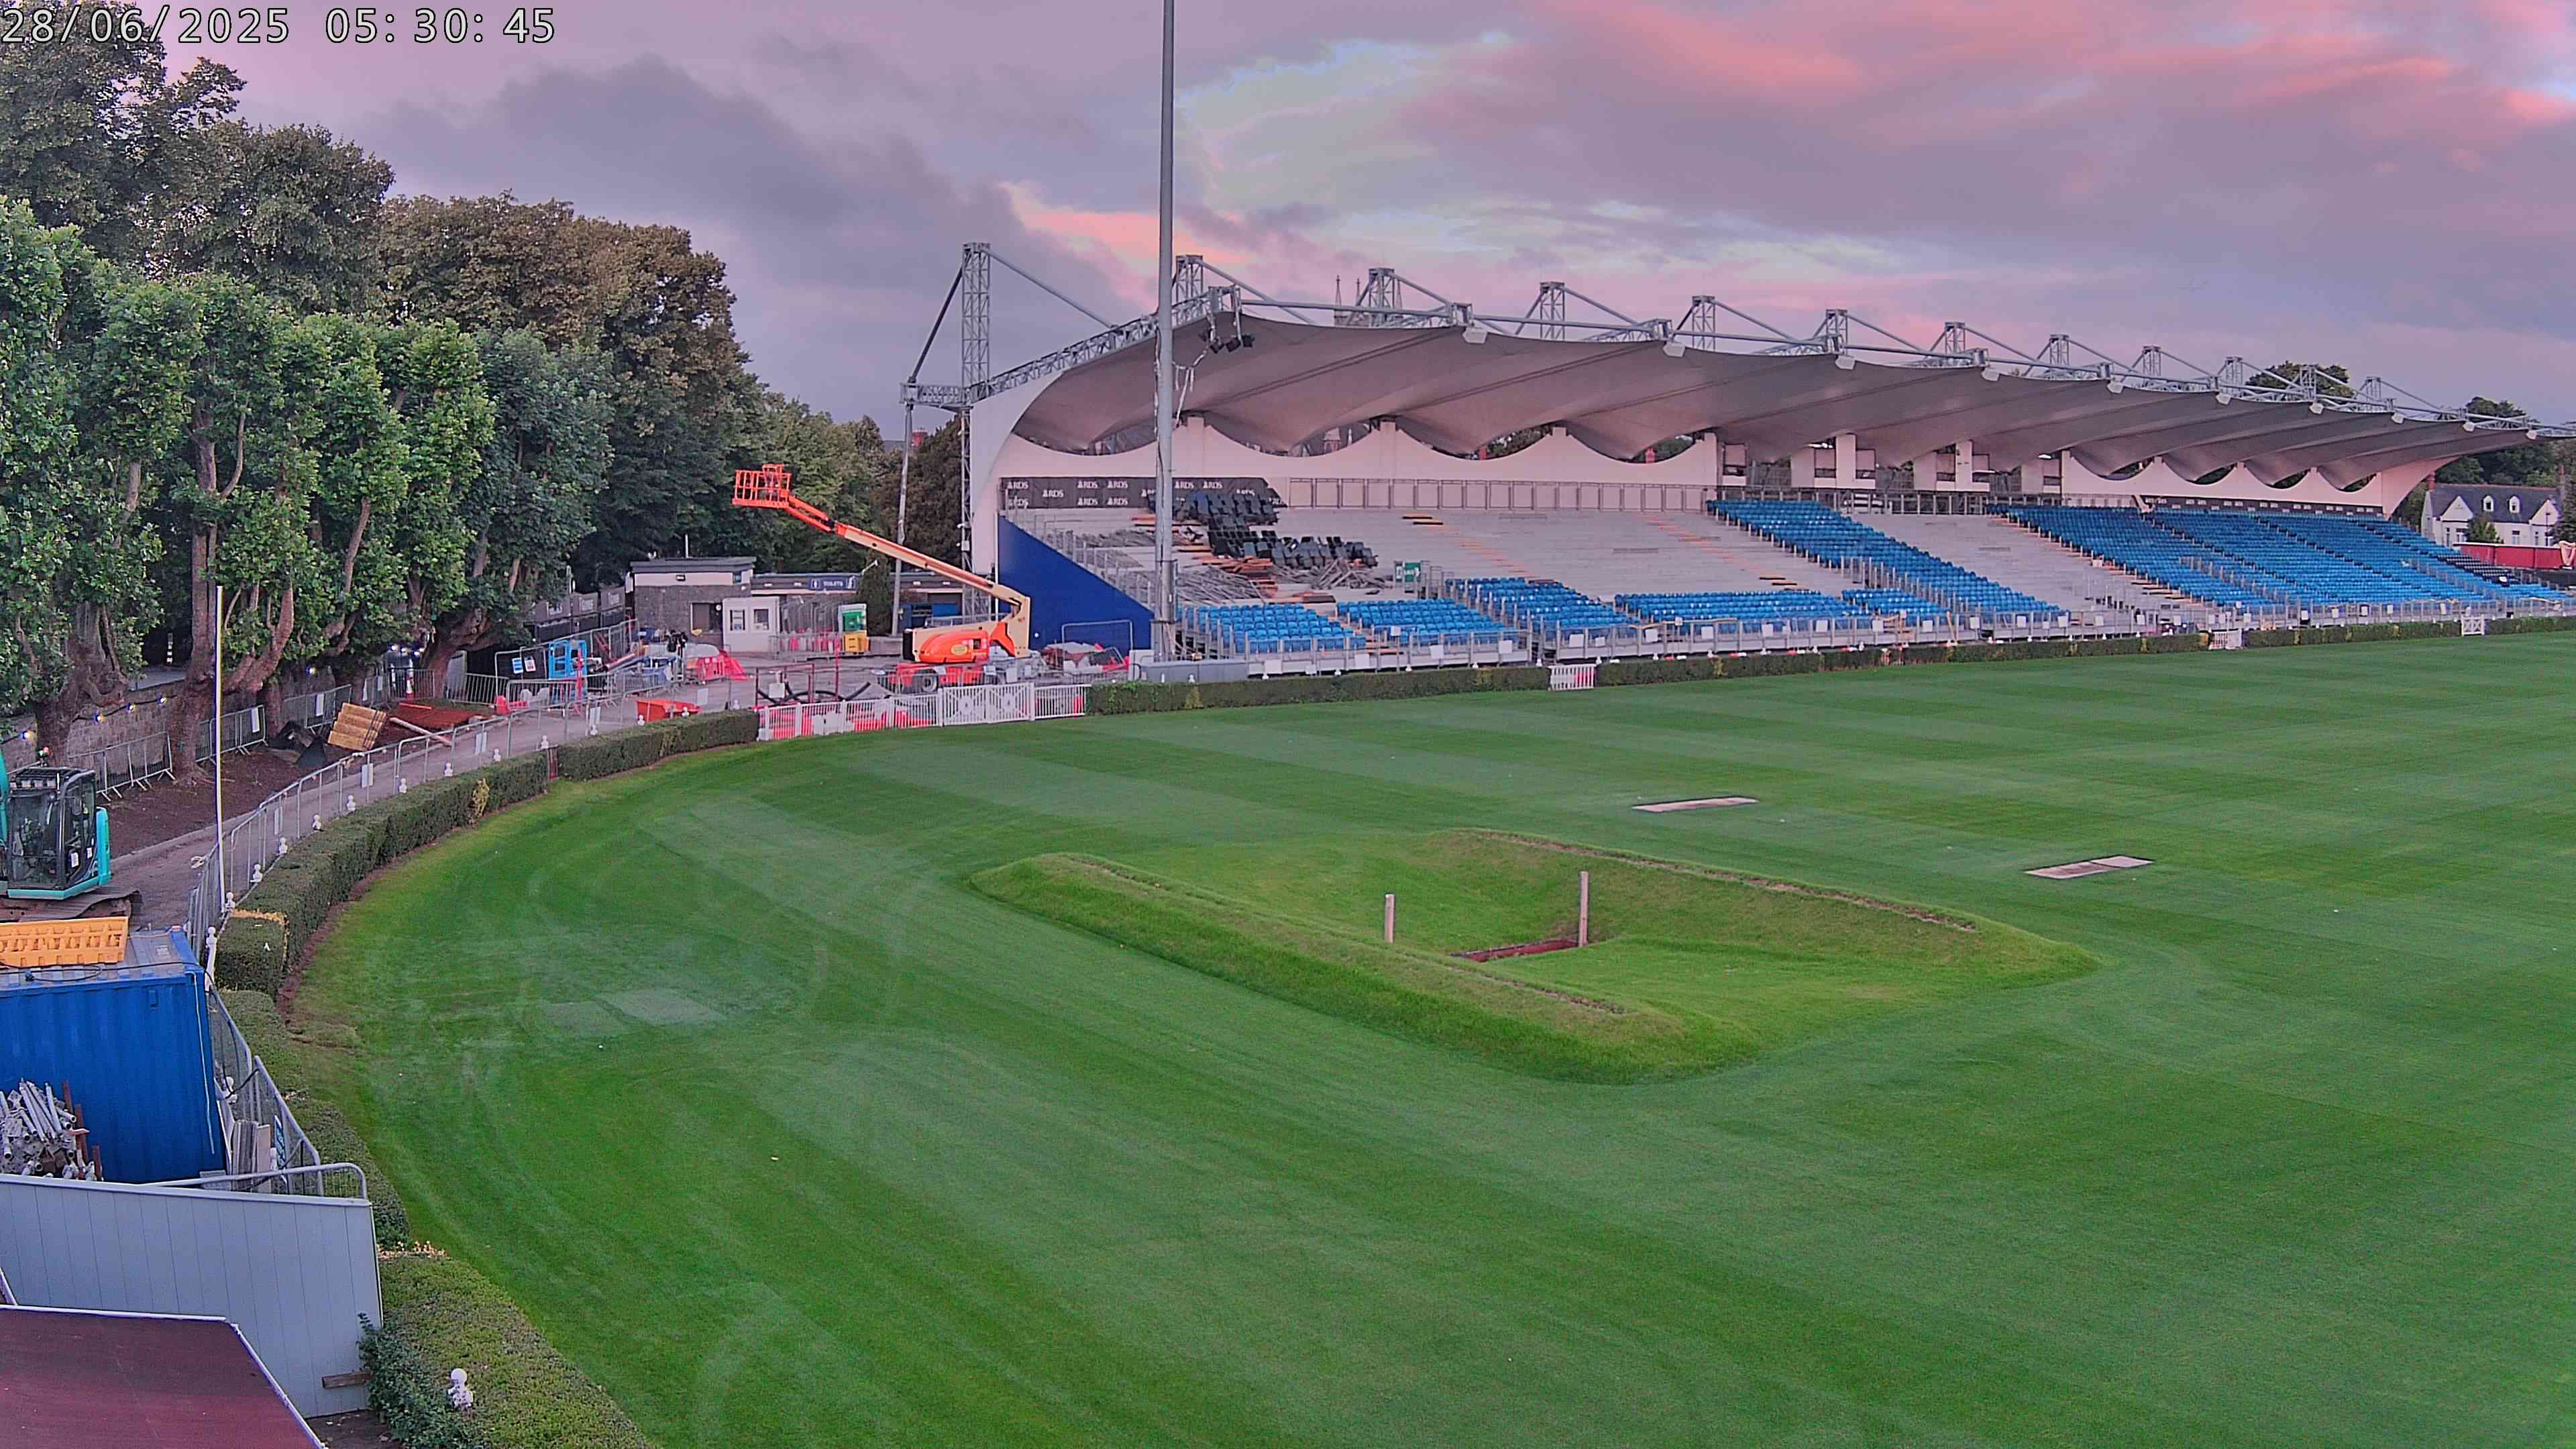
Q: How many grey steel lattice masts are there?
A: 12